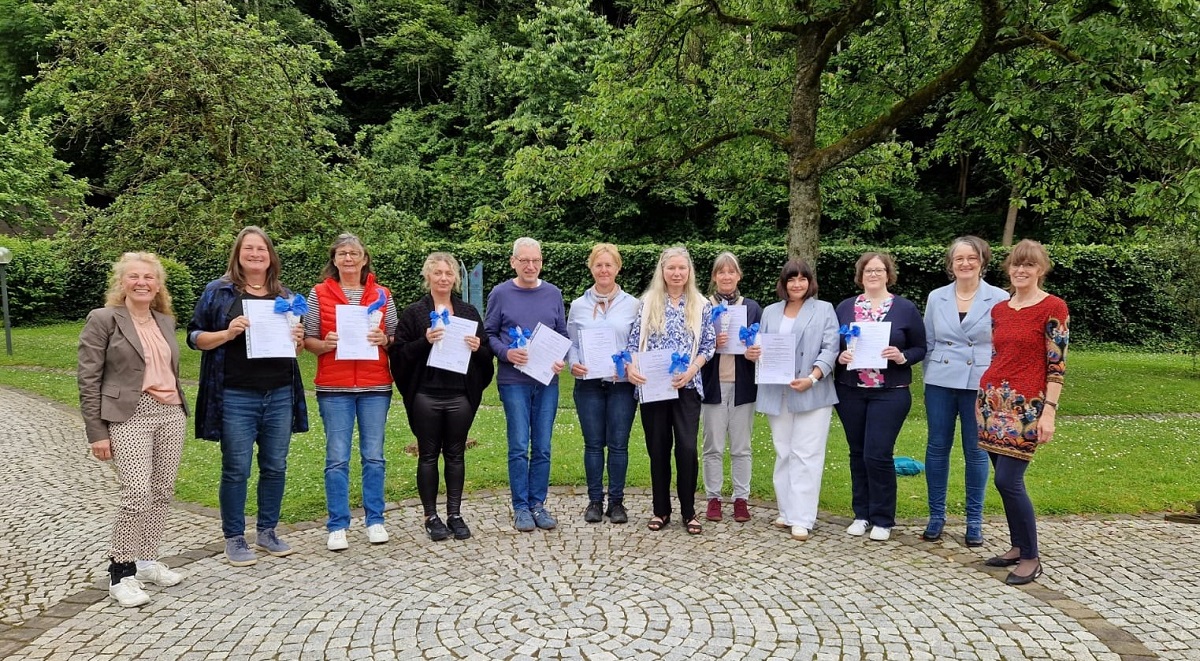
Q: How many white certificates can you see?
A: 9